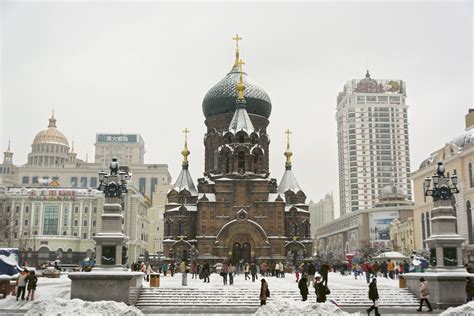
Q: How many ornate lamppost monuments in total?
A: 2